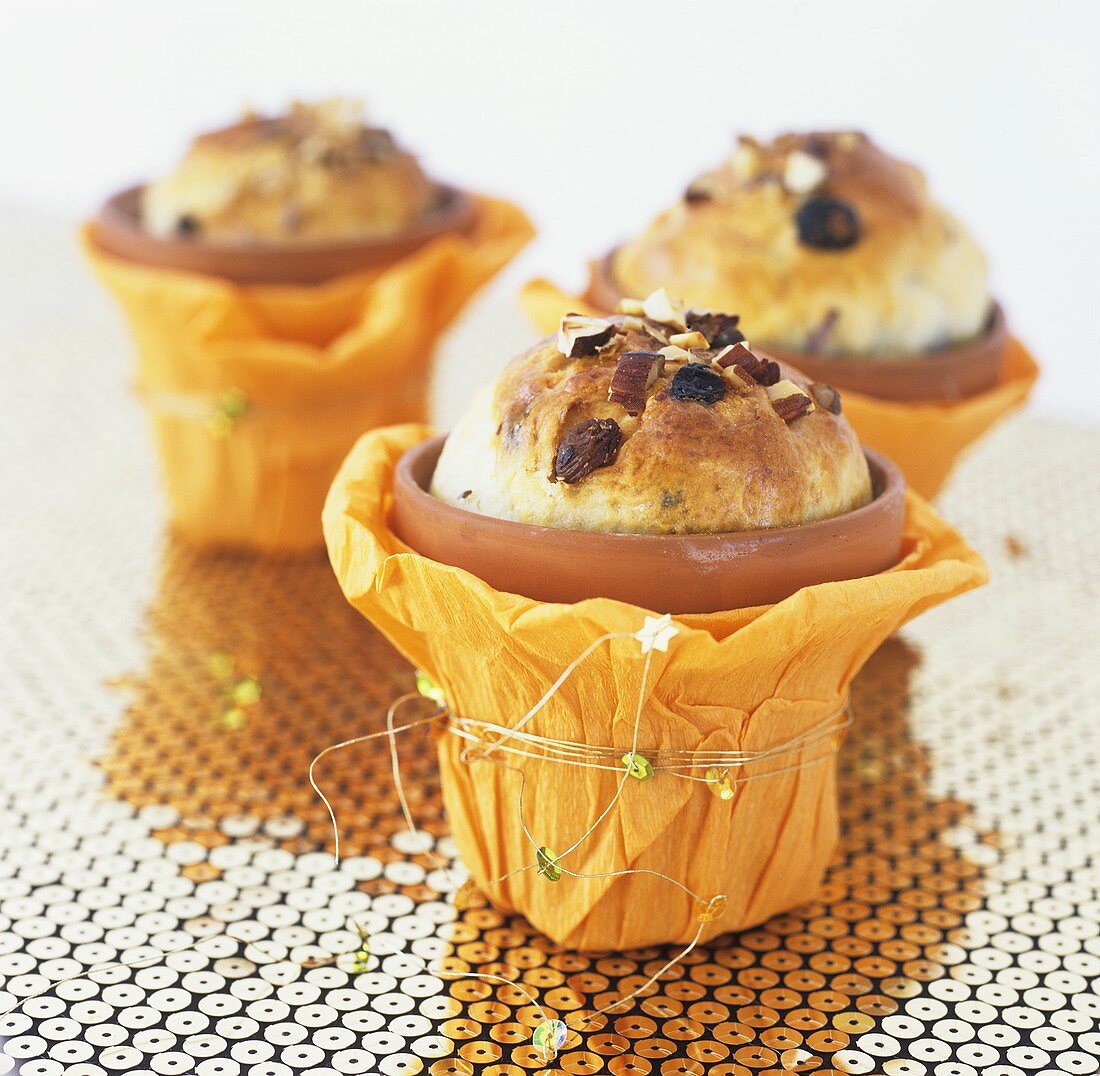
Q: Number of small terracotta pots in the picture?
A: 3